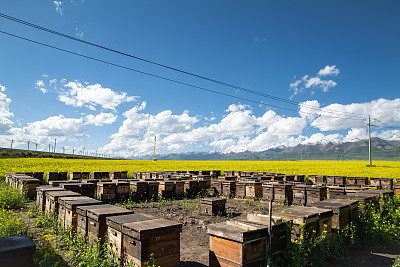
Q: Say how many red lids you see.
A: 0